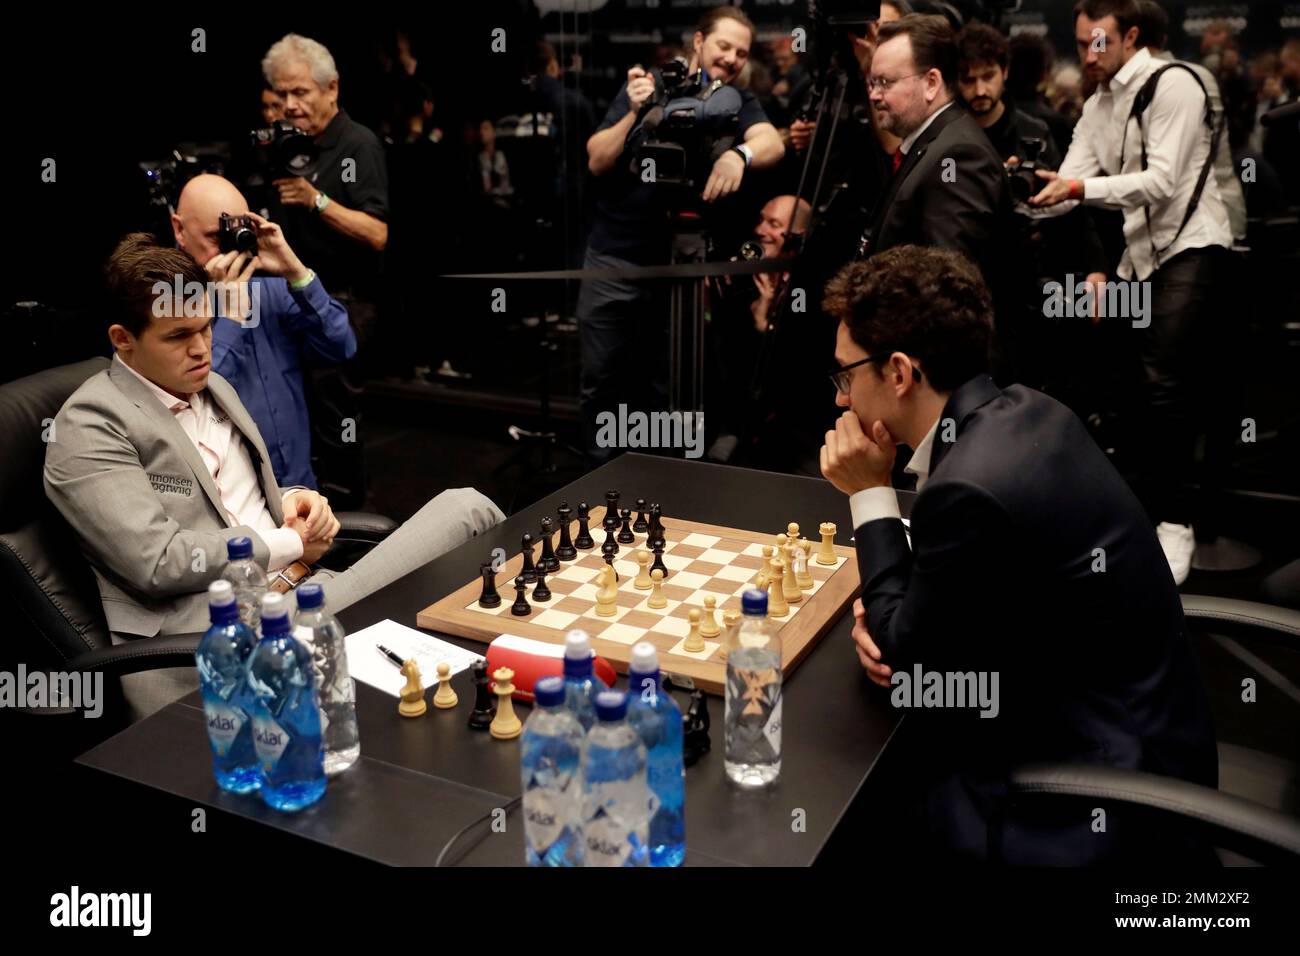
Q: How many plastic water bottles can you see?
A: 9